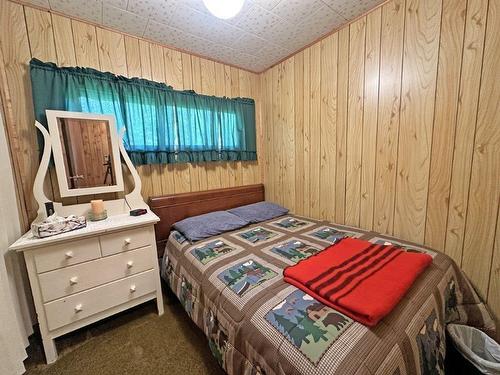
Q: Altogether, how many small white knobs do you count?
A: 6